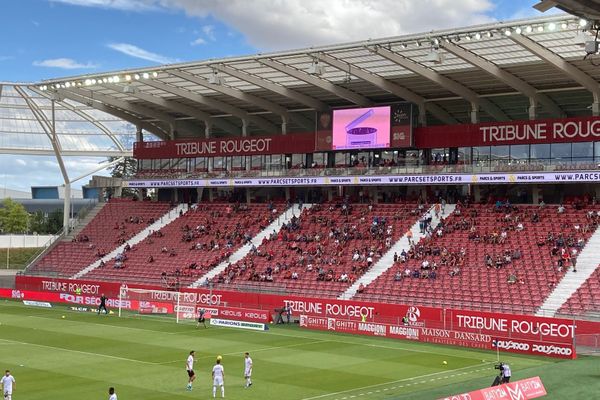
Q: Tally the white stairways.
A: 4